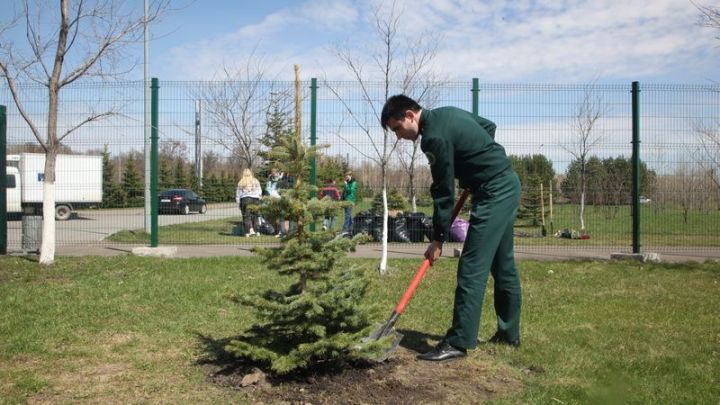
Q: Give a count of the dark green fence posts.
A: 5